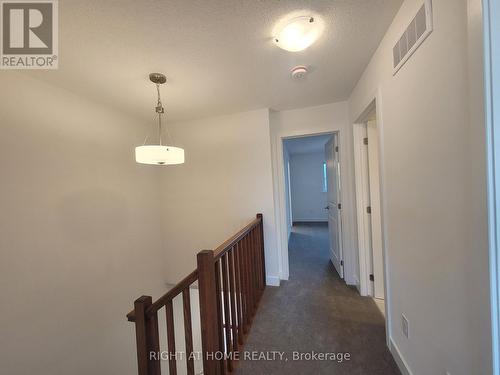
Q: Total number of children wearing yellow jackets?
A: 0